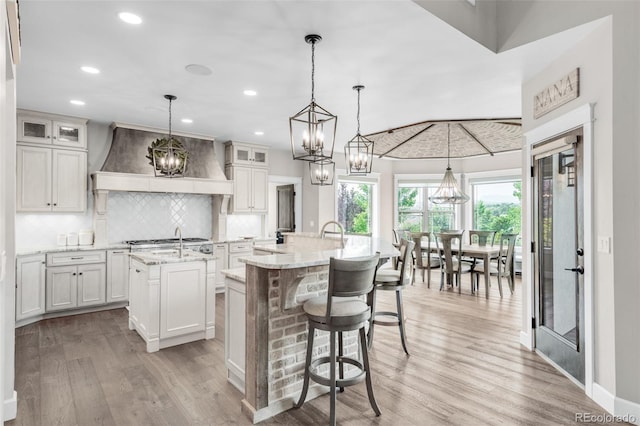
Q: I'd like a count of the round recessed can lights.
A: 6